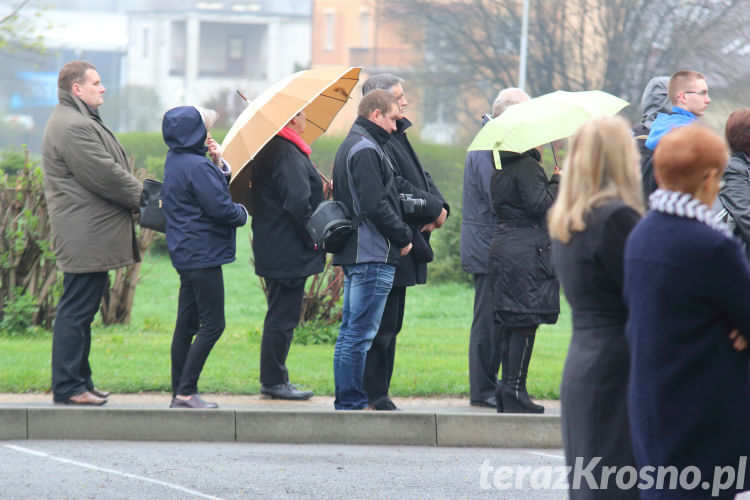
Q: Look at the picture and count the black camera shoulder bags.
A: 1